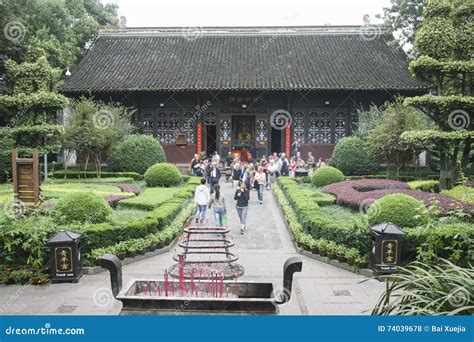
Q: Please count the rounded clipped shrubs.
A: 6